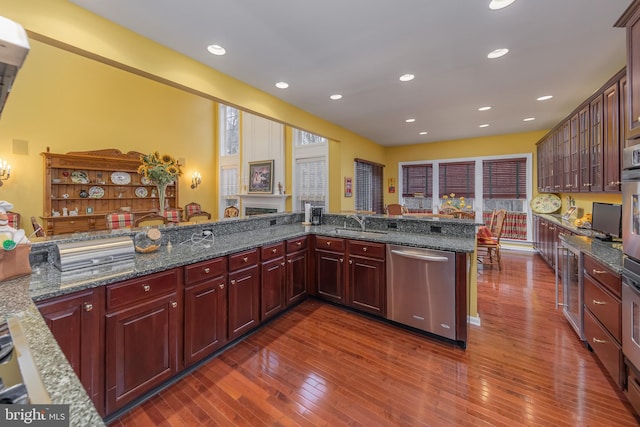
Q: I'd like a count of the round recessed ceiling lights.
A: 12